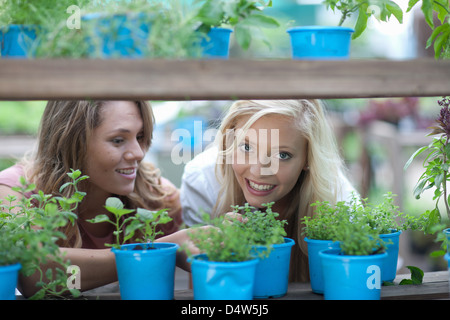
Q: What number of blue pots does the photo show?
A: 12